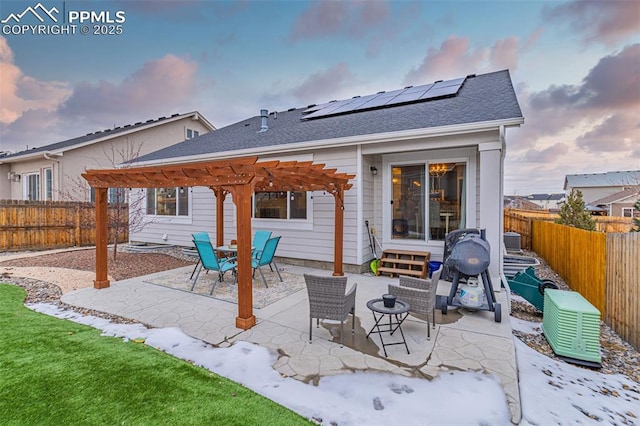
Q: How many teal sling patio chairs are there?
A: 4